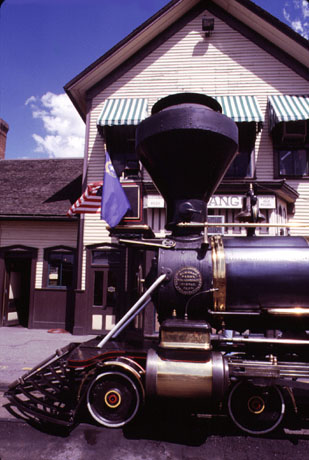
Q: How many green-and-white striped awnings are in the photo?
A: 3